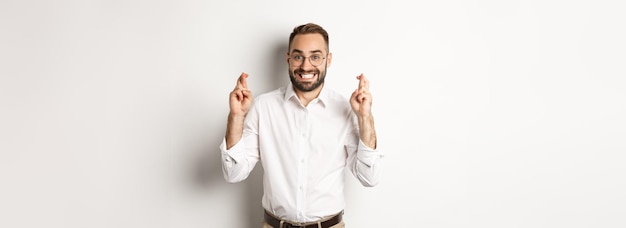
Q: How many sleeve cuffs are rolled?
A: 2